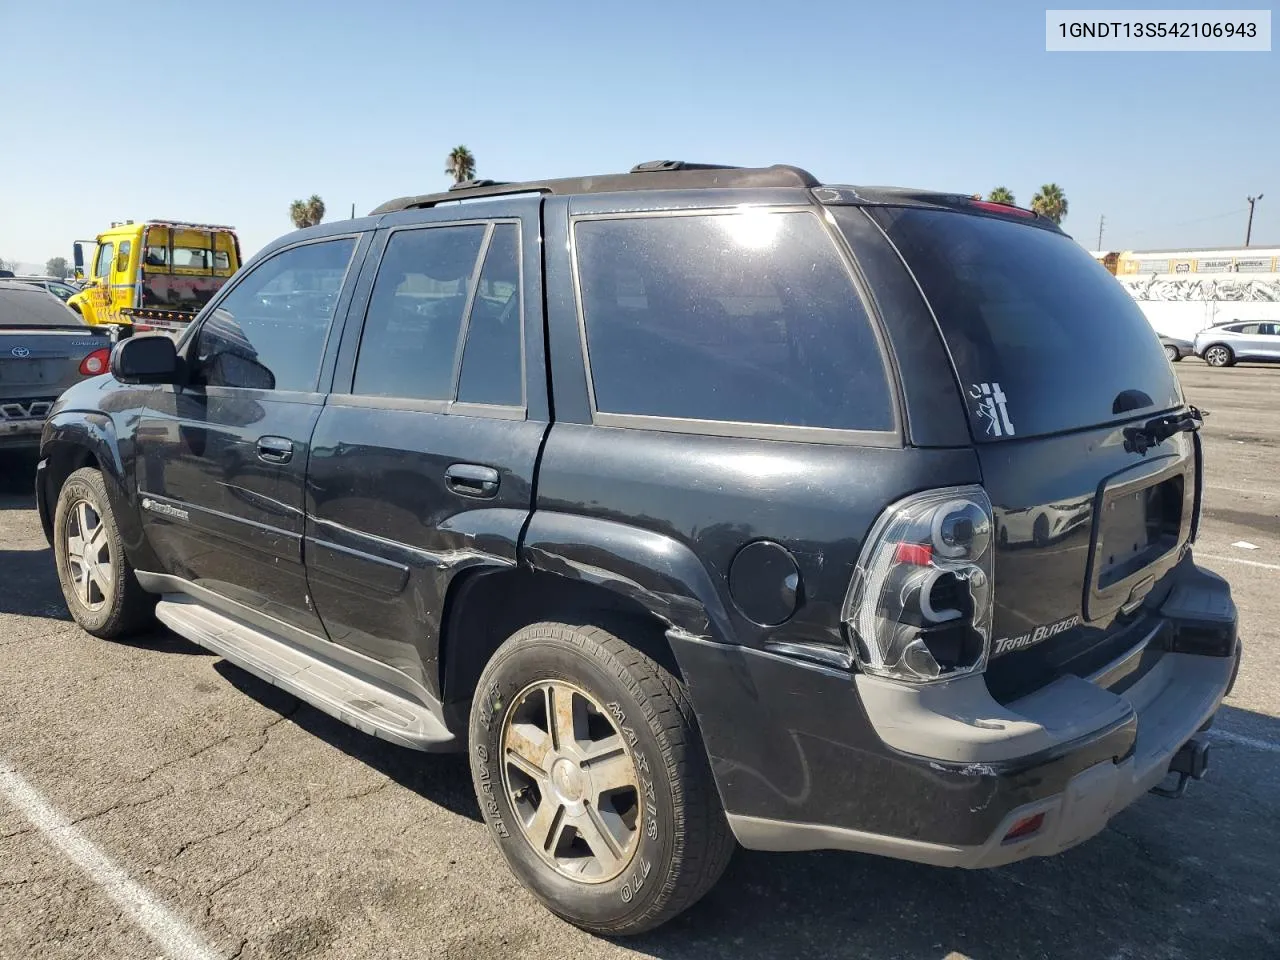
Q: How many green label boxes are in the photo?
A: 0